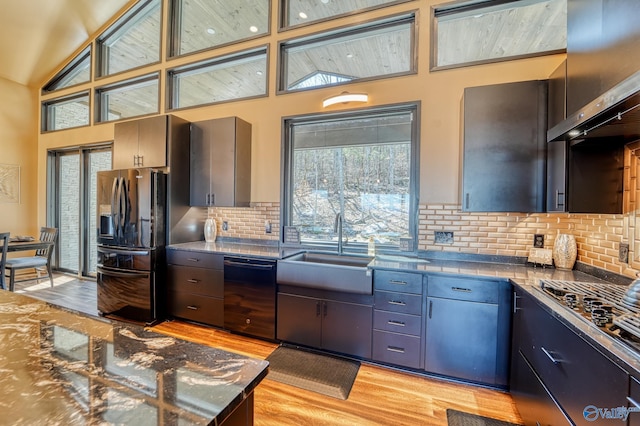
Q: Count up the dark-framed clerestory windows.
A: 9